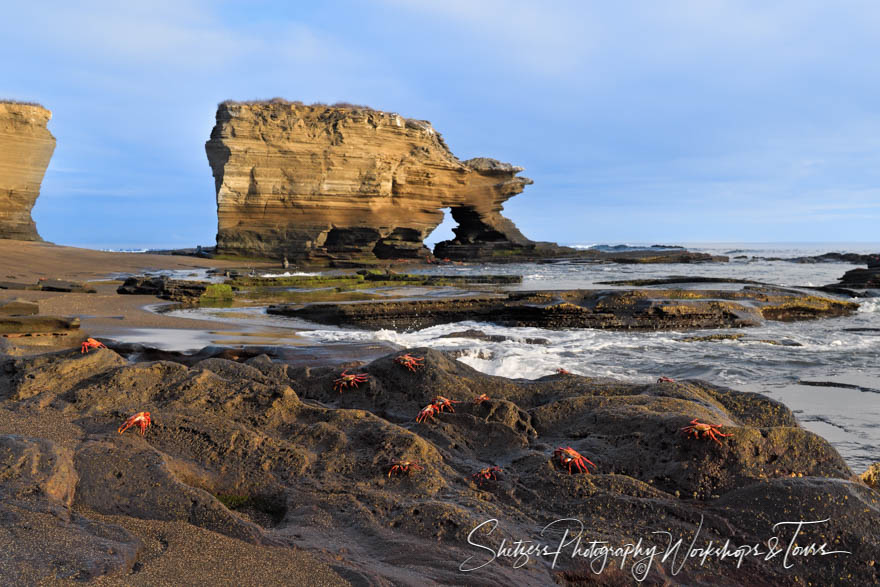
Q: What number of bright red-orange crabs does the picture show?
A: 13